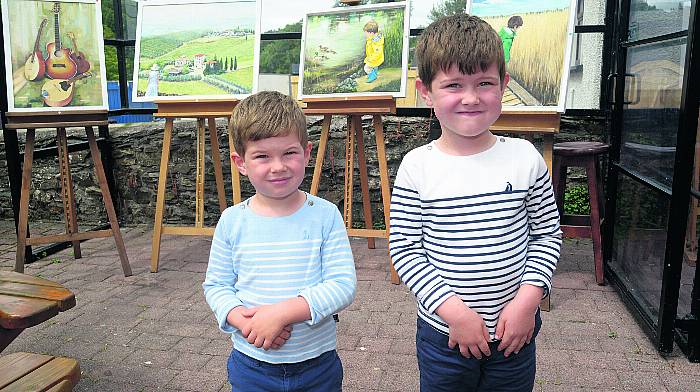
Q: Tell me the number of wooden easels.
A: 4